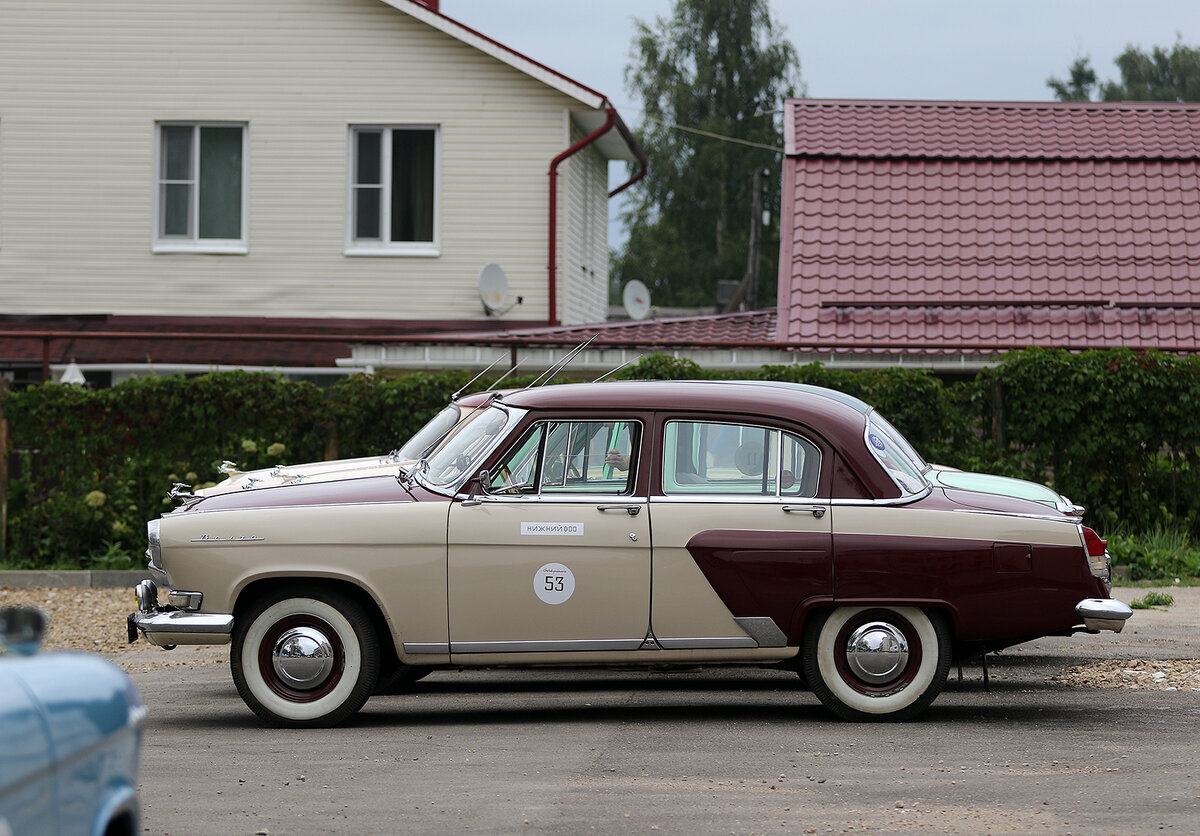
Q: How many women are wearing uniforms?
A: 0